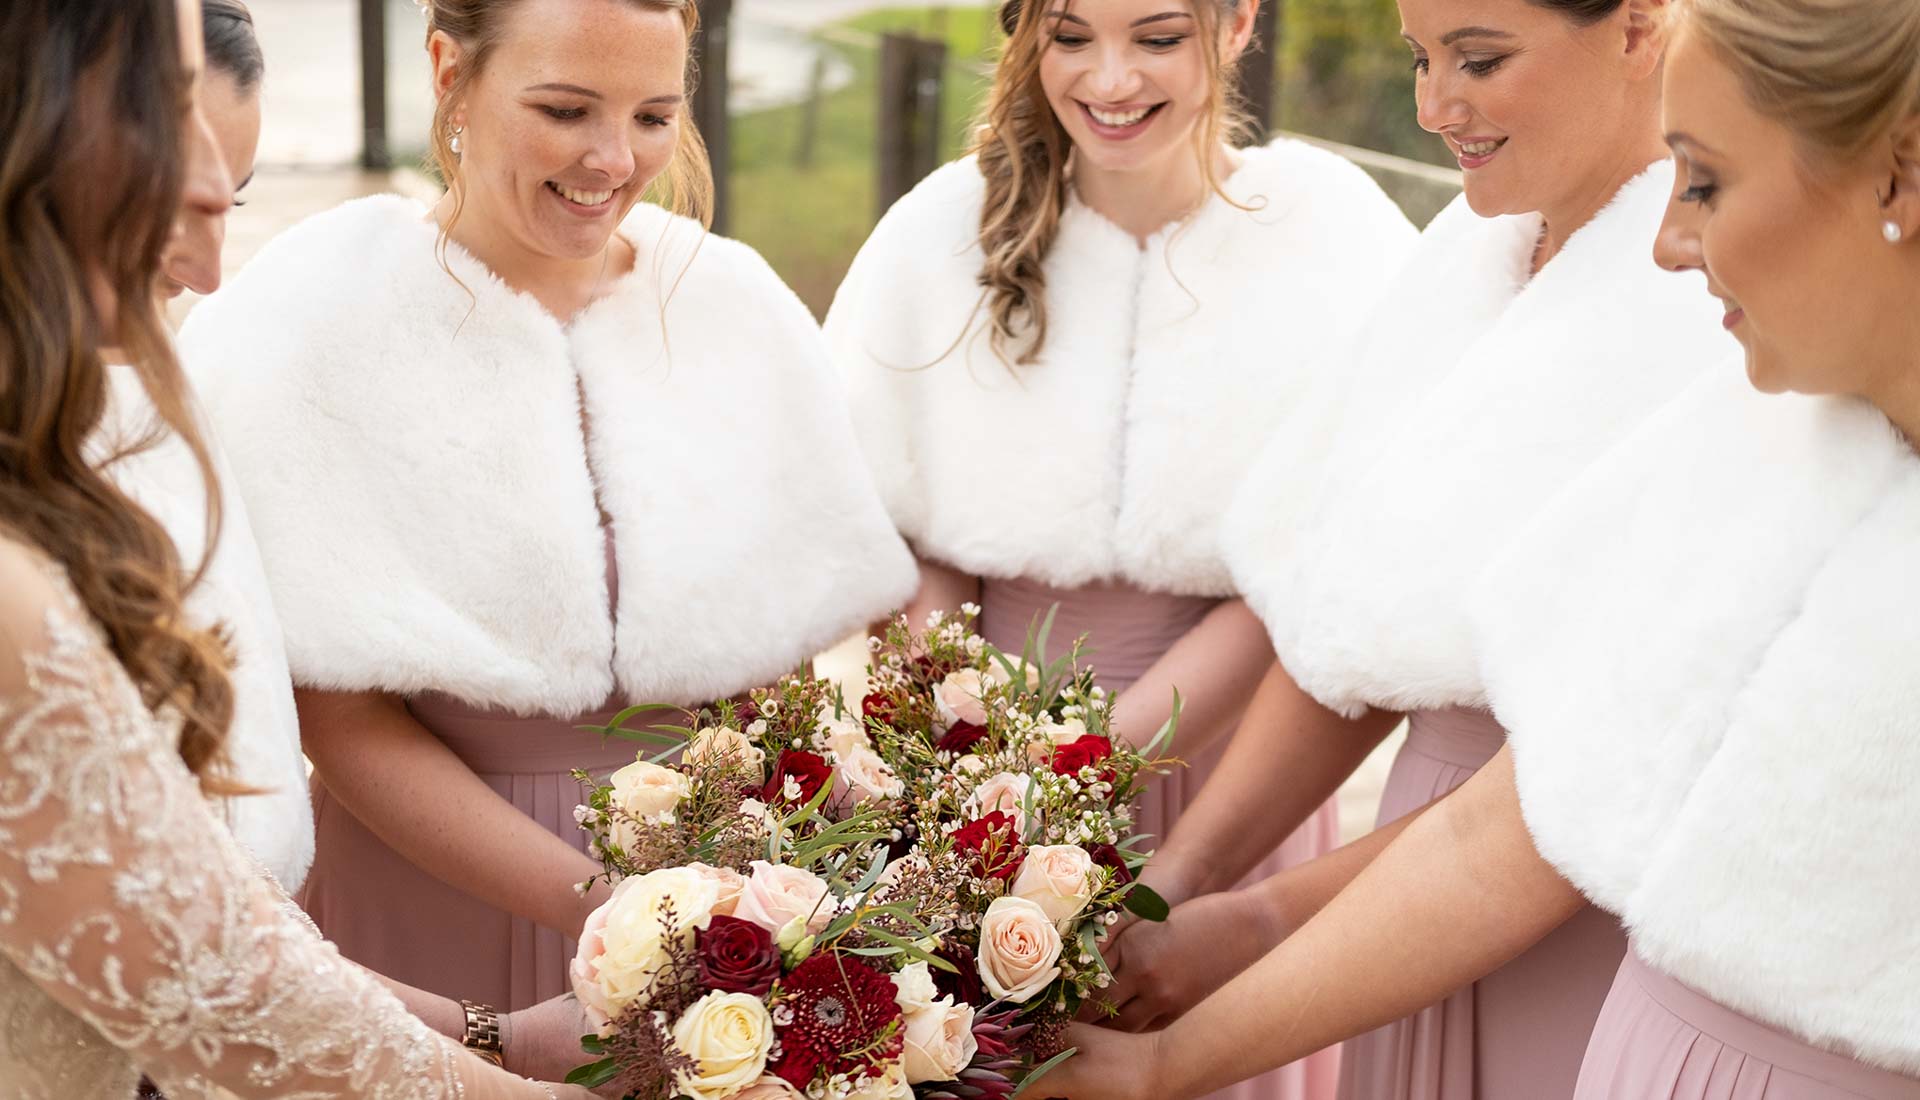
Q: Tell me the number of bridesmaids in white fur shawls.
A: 5